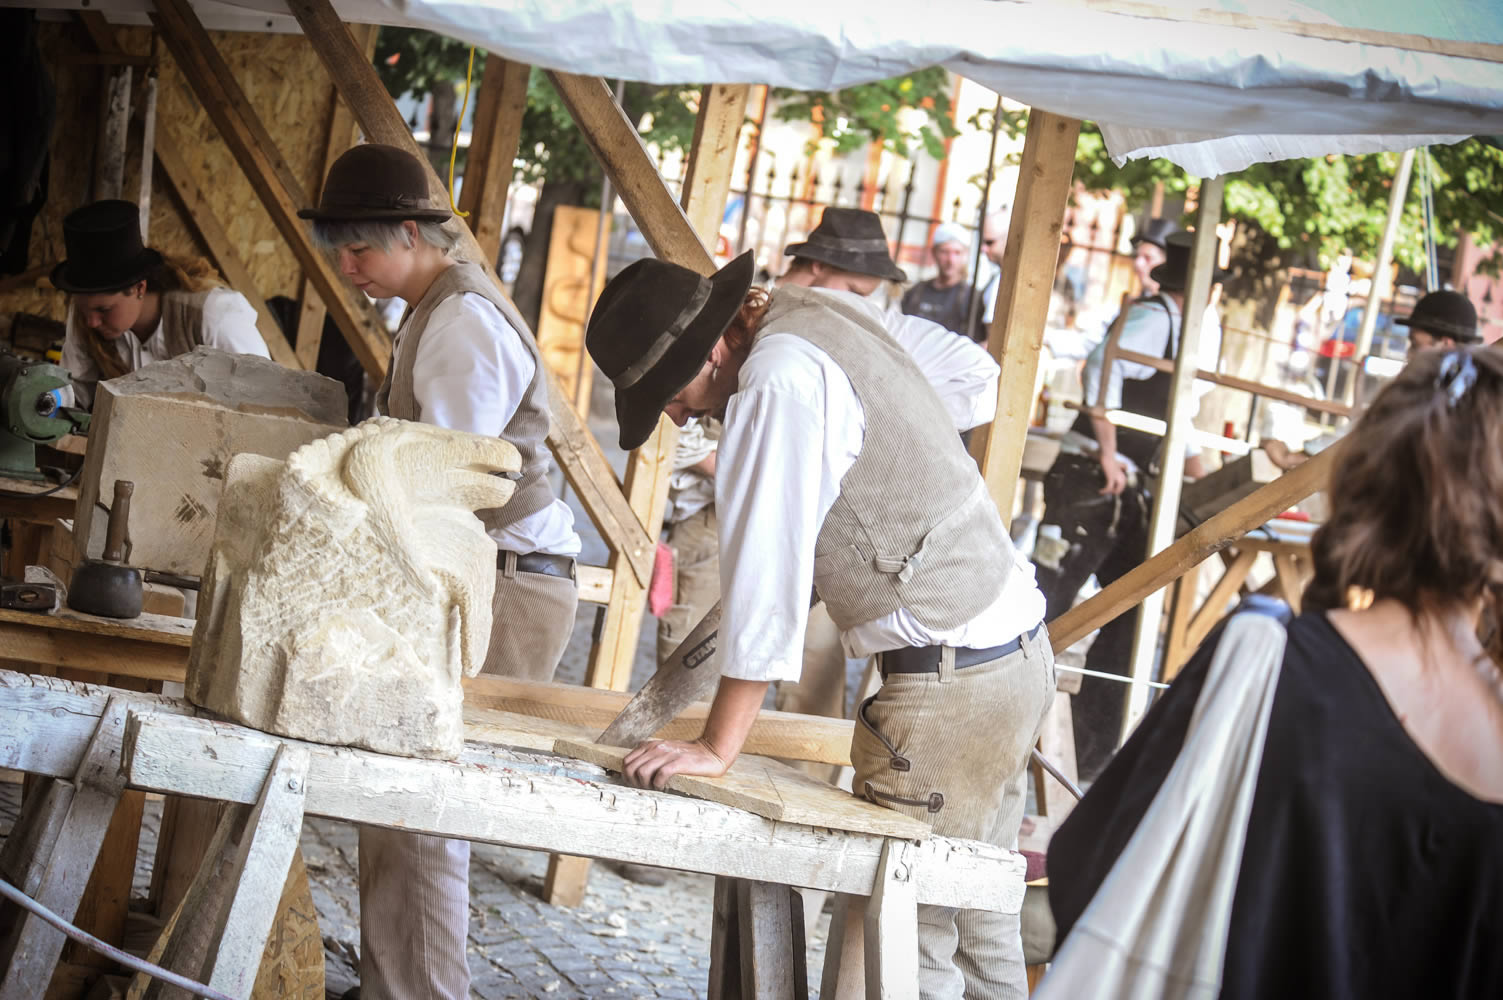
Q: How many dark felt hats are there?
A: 7